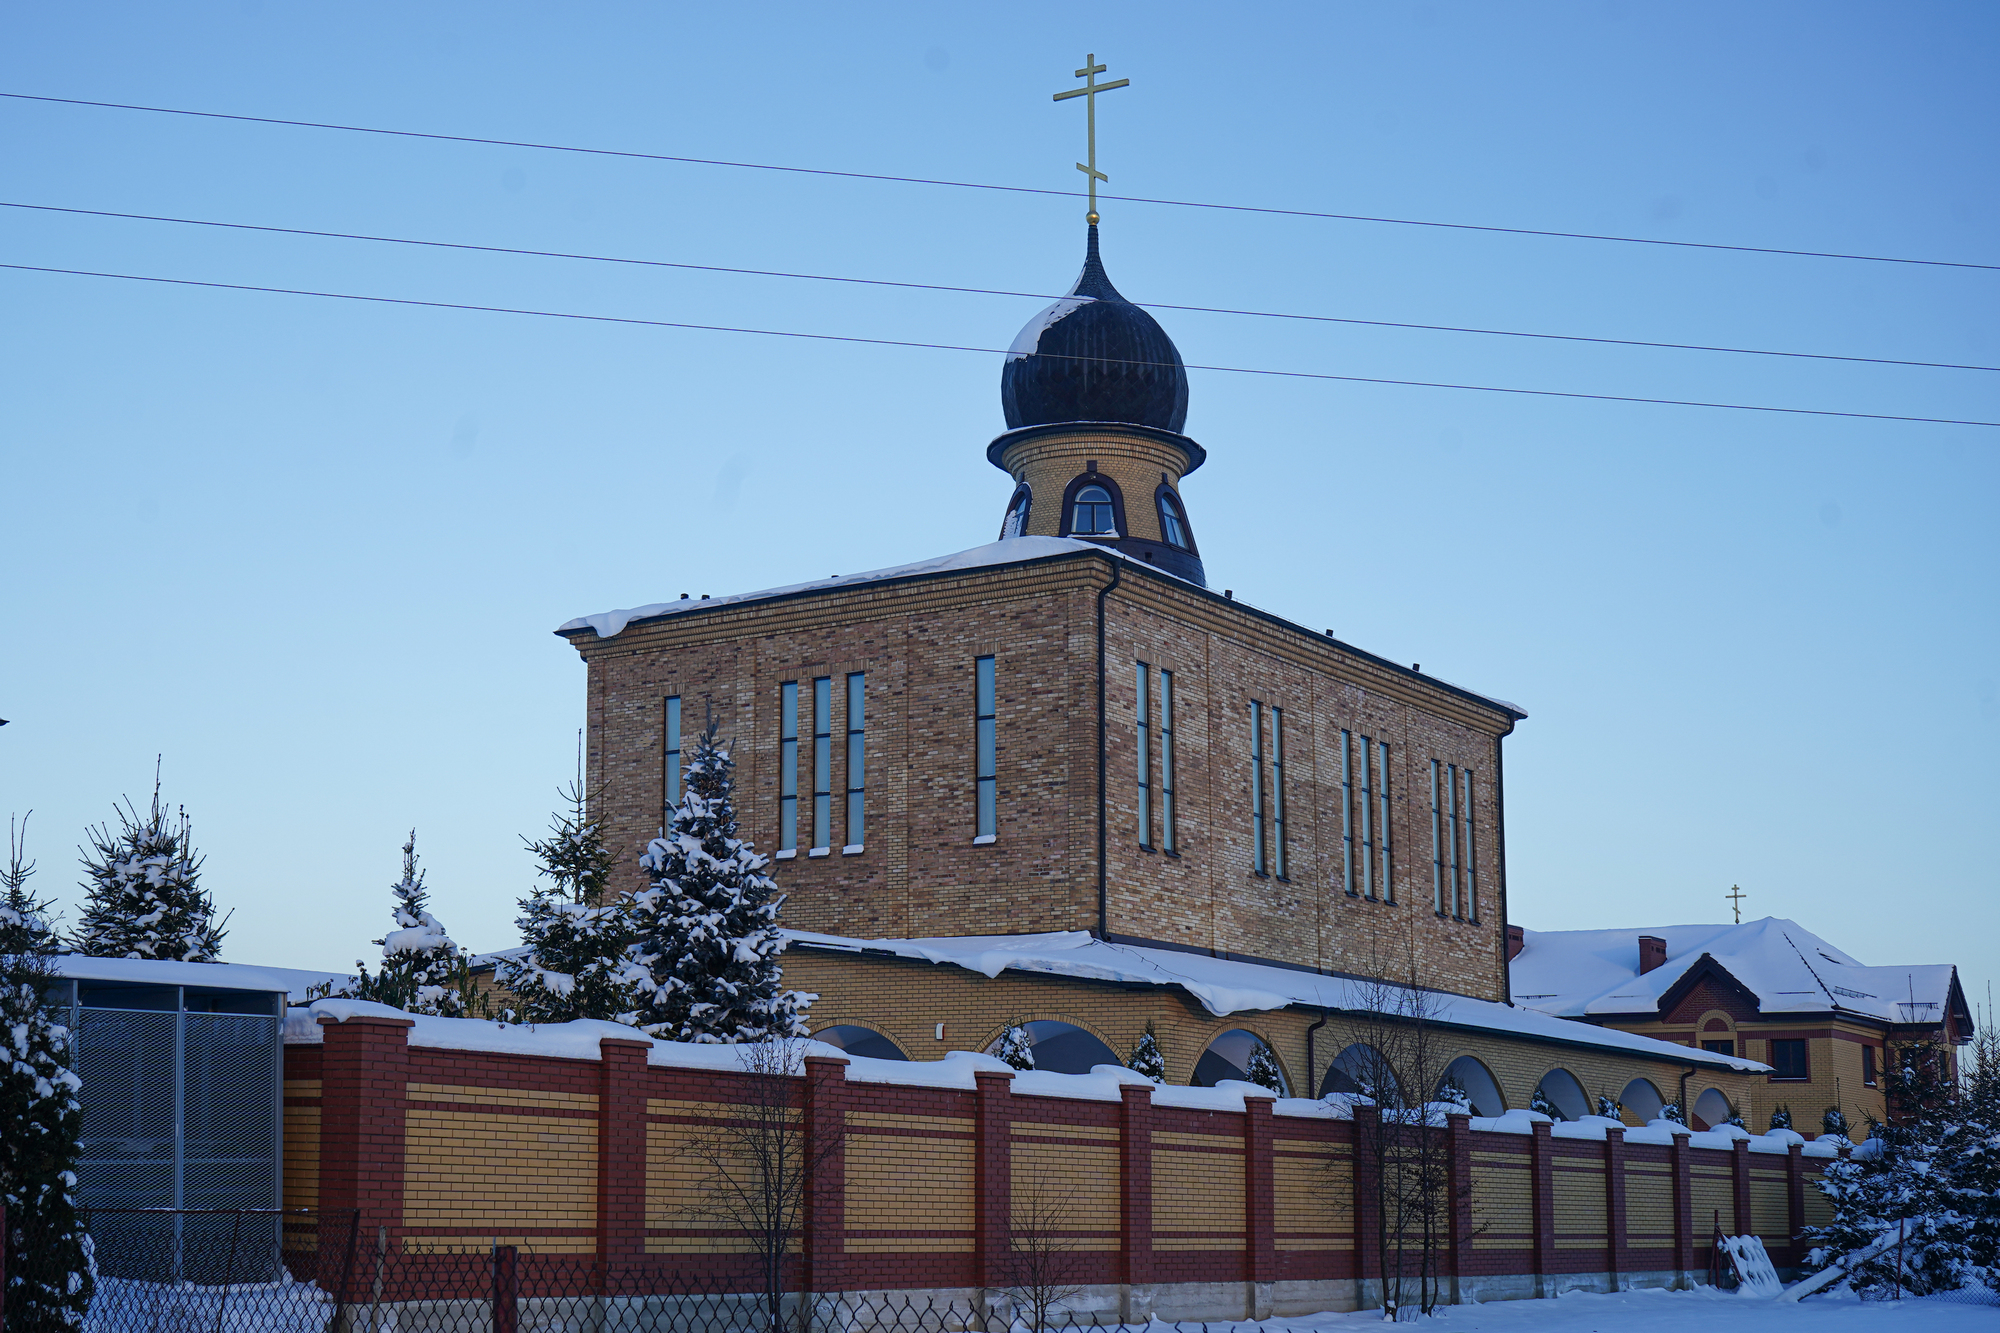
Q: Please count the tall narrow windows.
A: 15